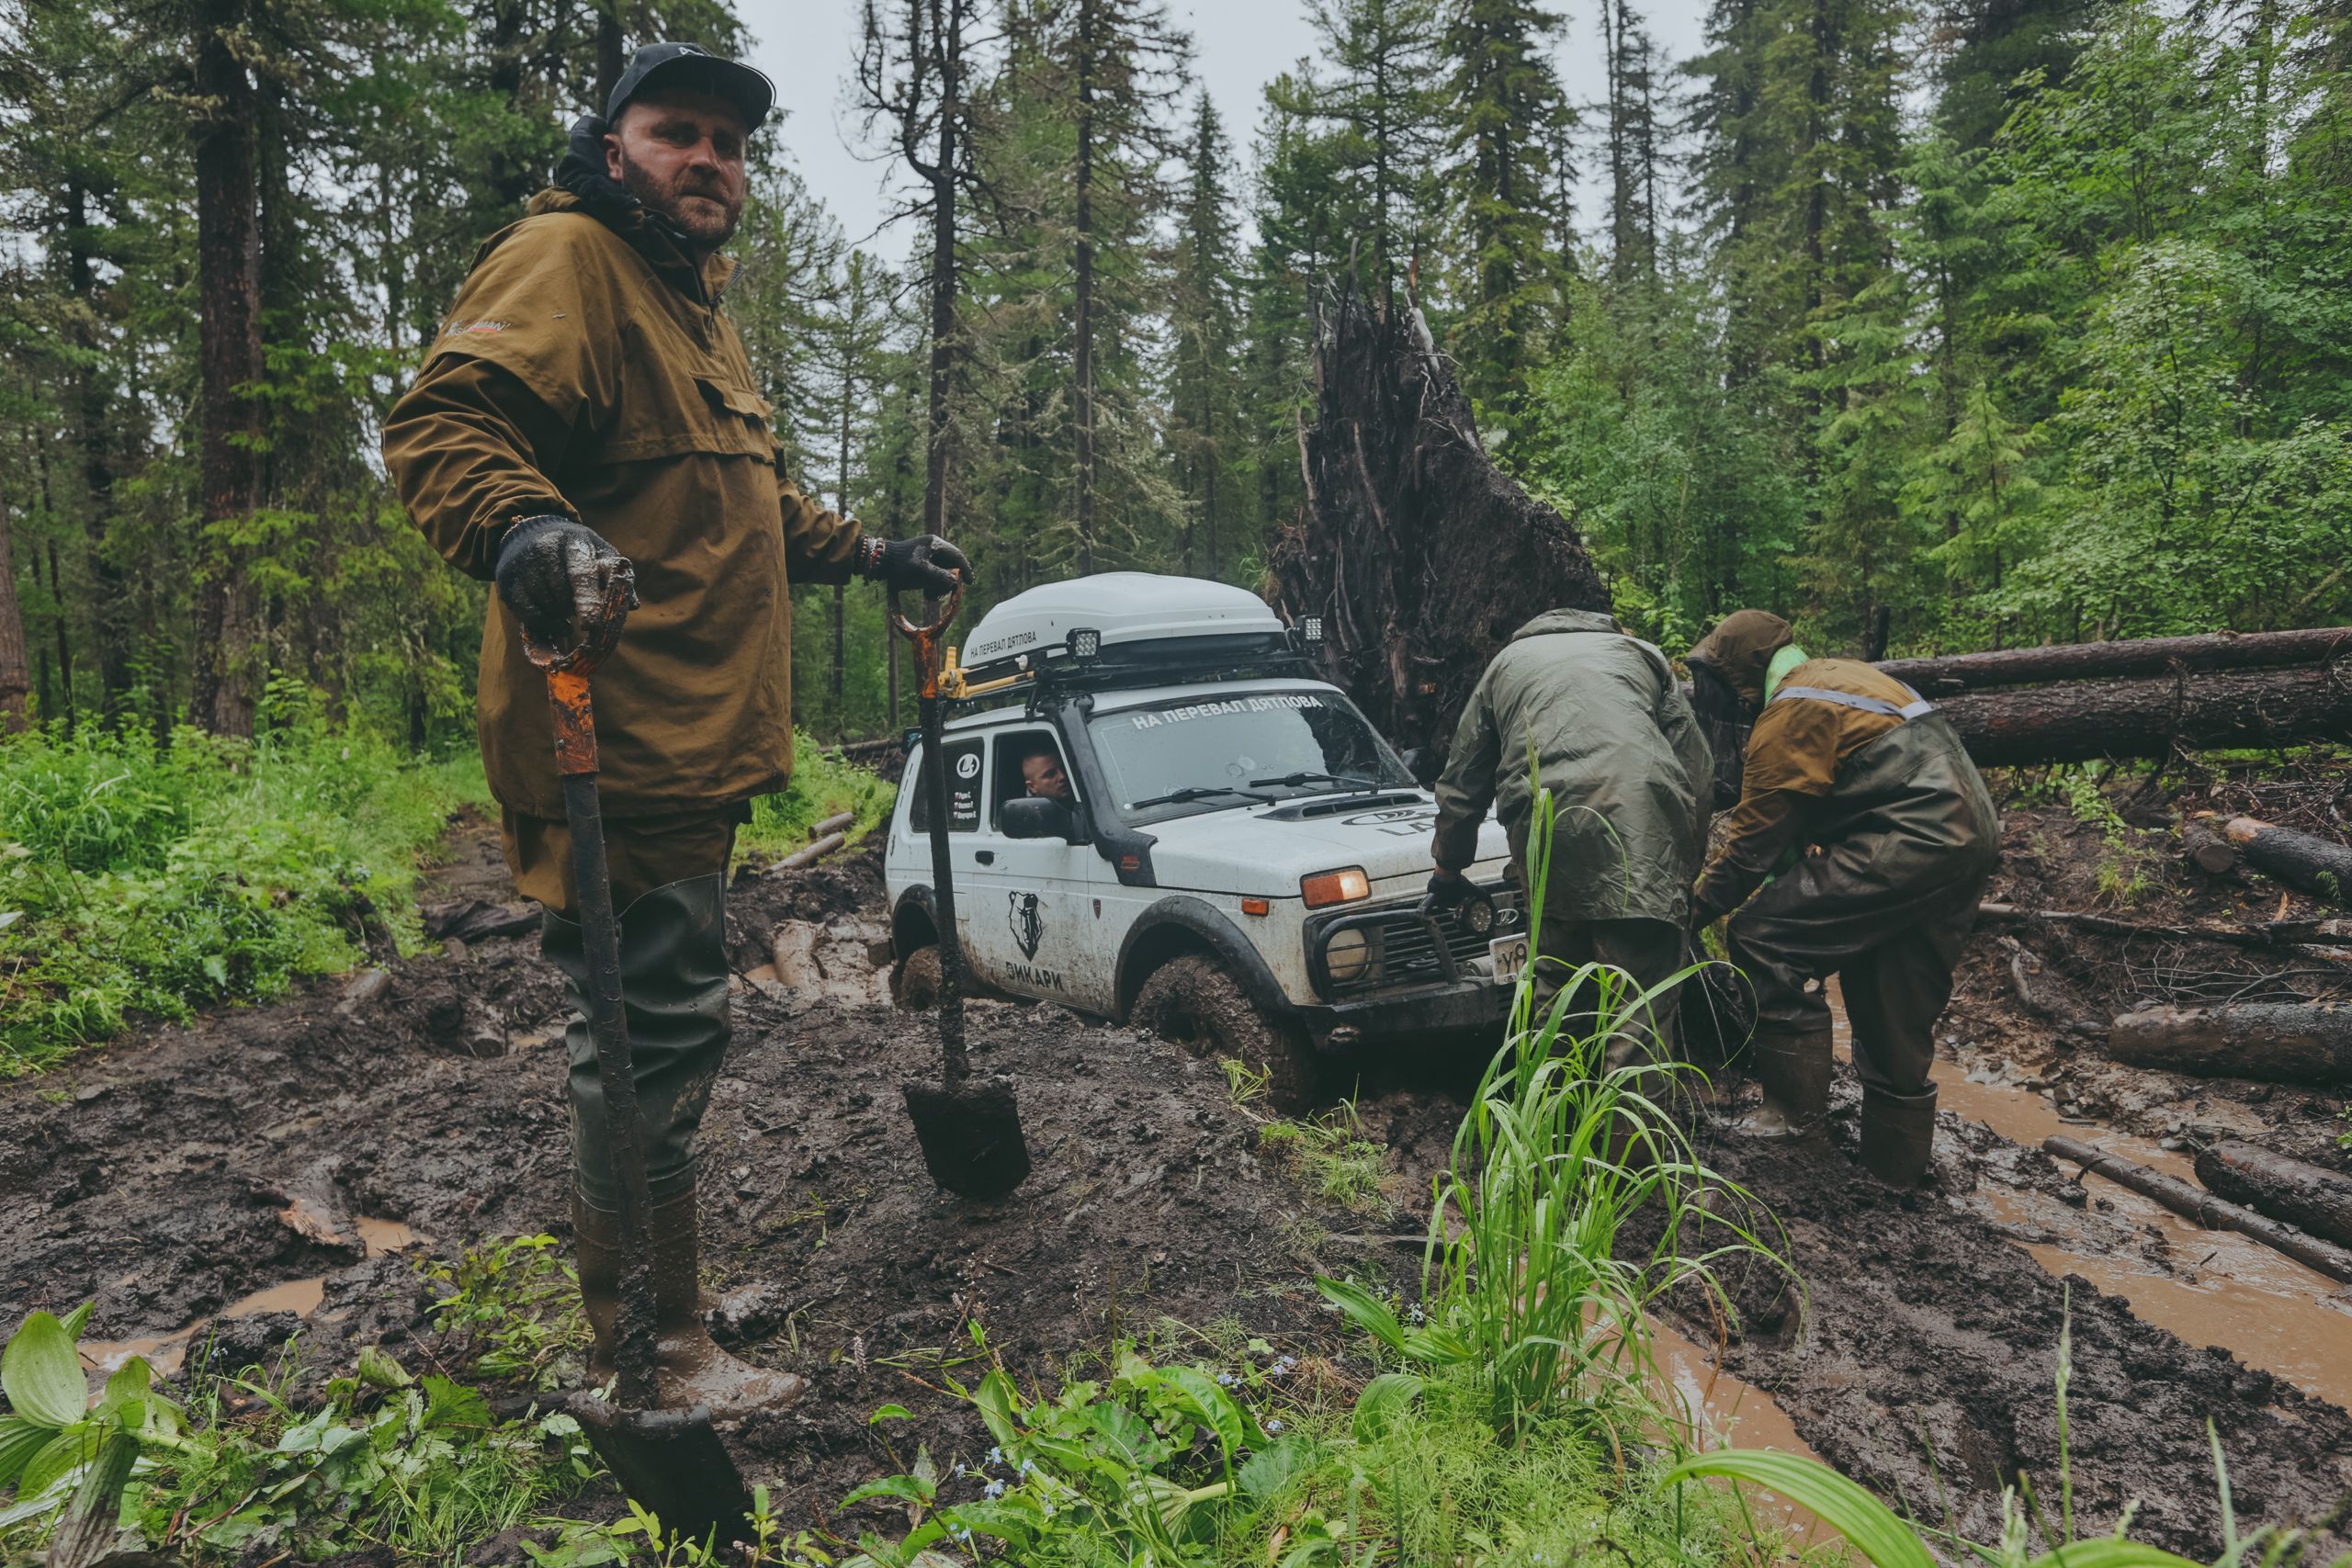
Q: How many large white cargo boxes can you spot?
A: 1